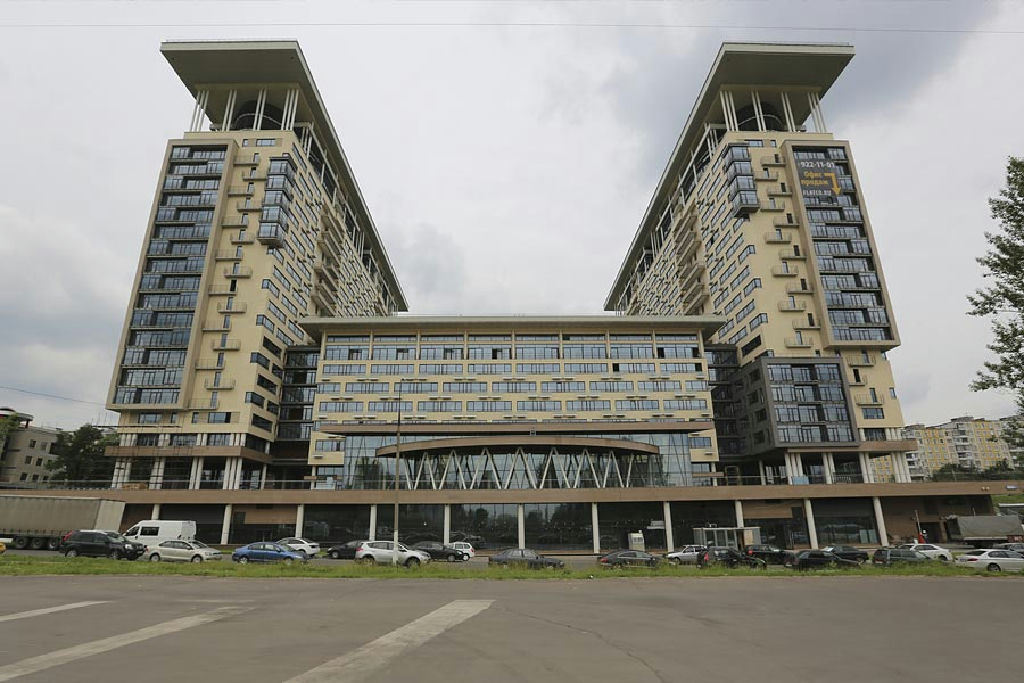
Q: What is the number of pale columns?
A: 11